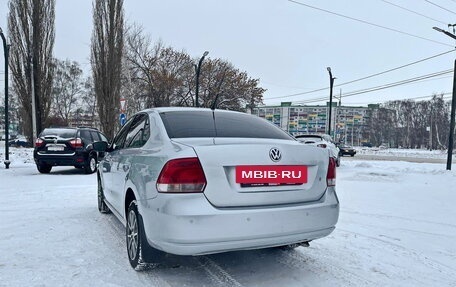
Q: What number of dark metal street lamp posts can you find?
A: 4